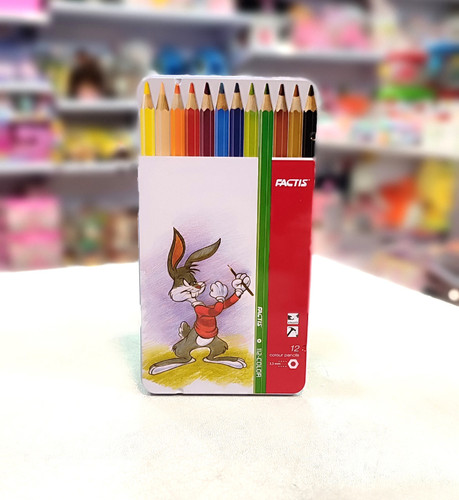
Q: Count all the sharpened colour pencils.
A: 12